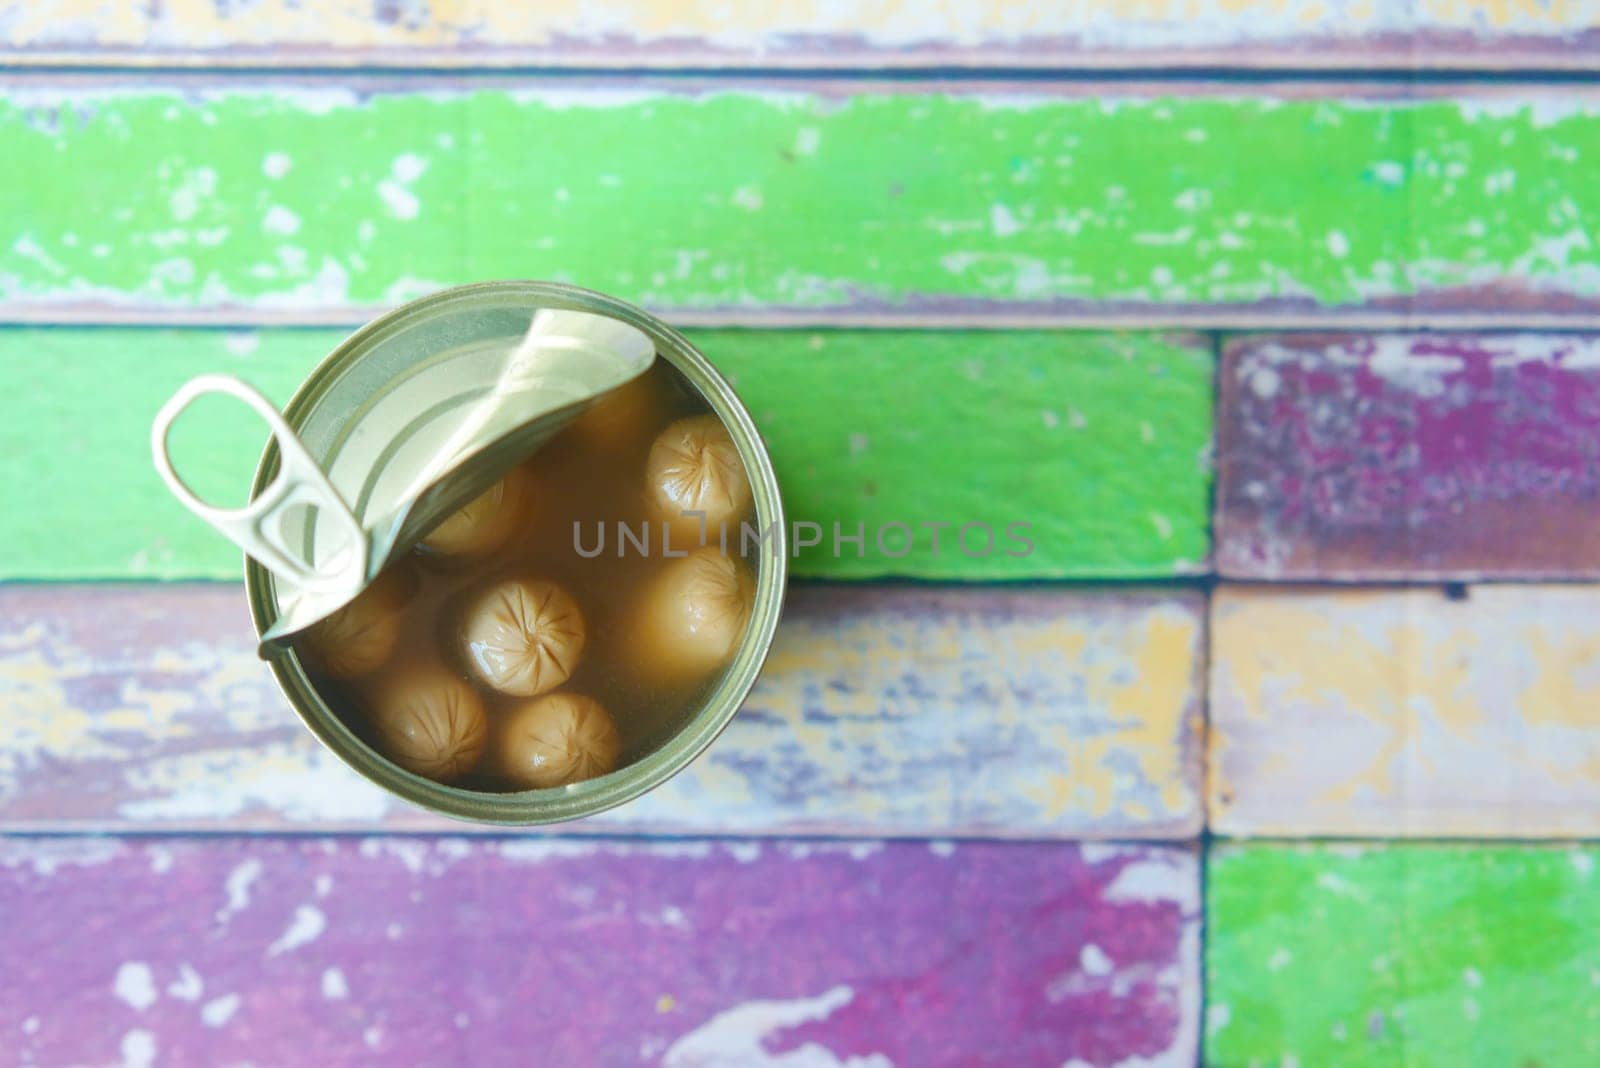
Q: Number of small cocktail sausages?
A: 8